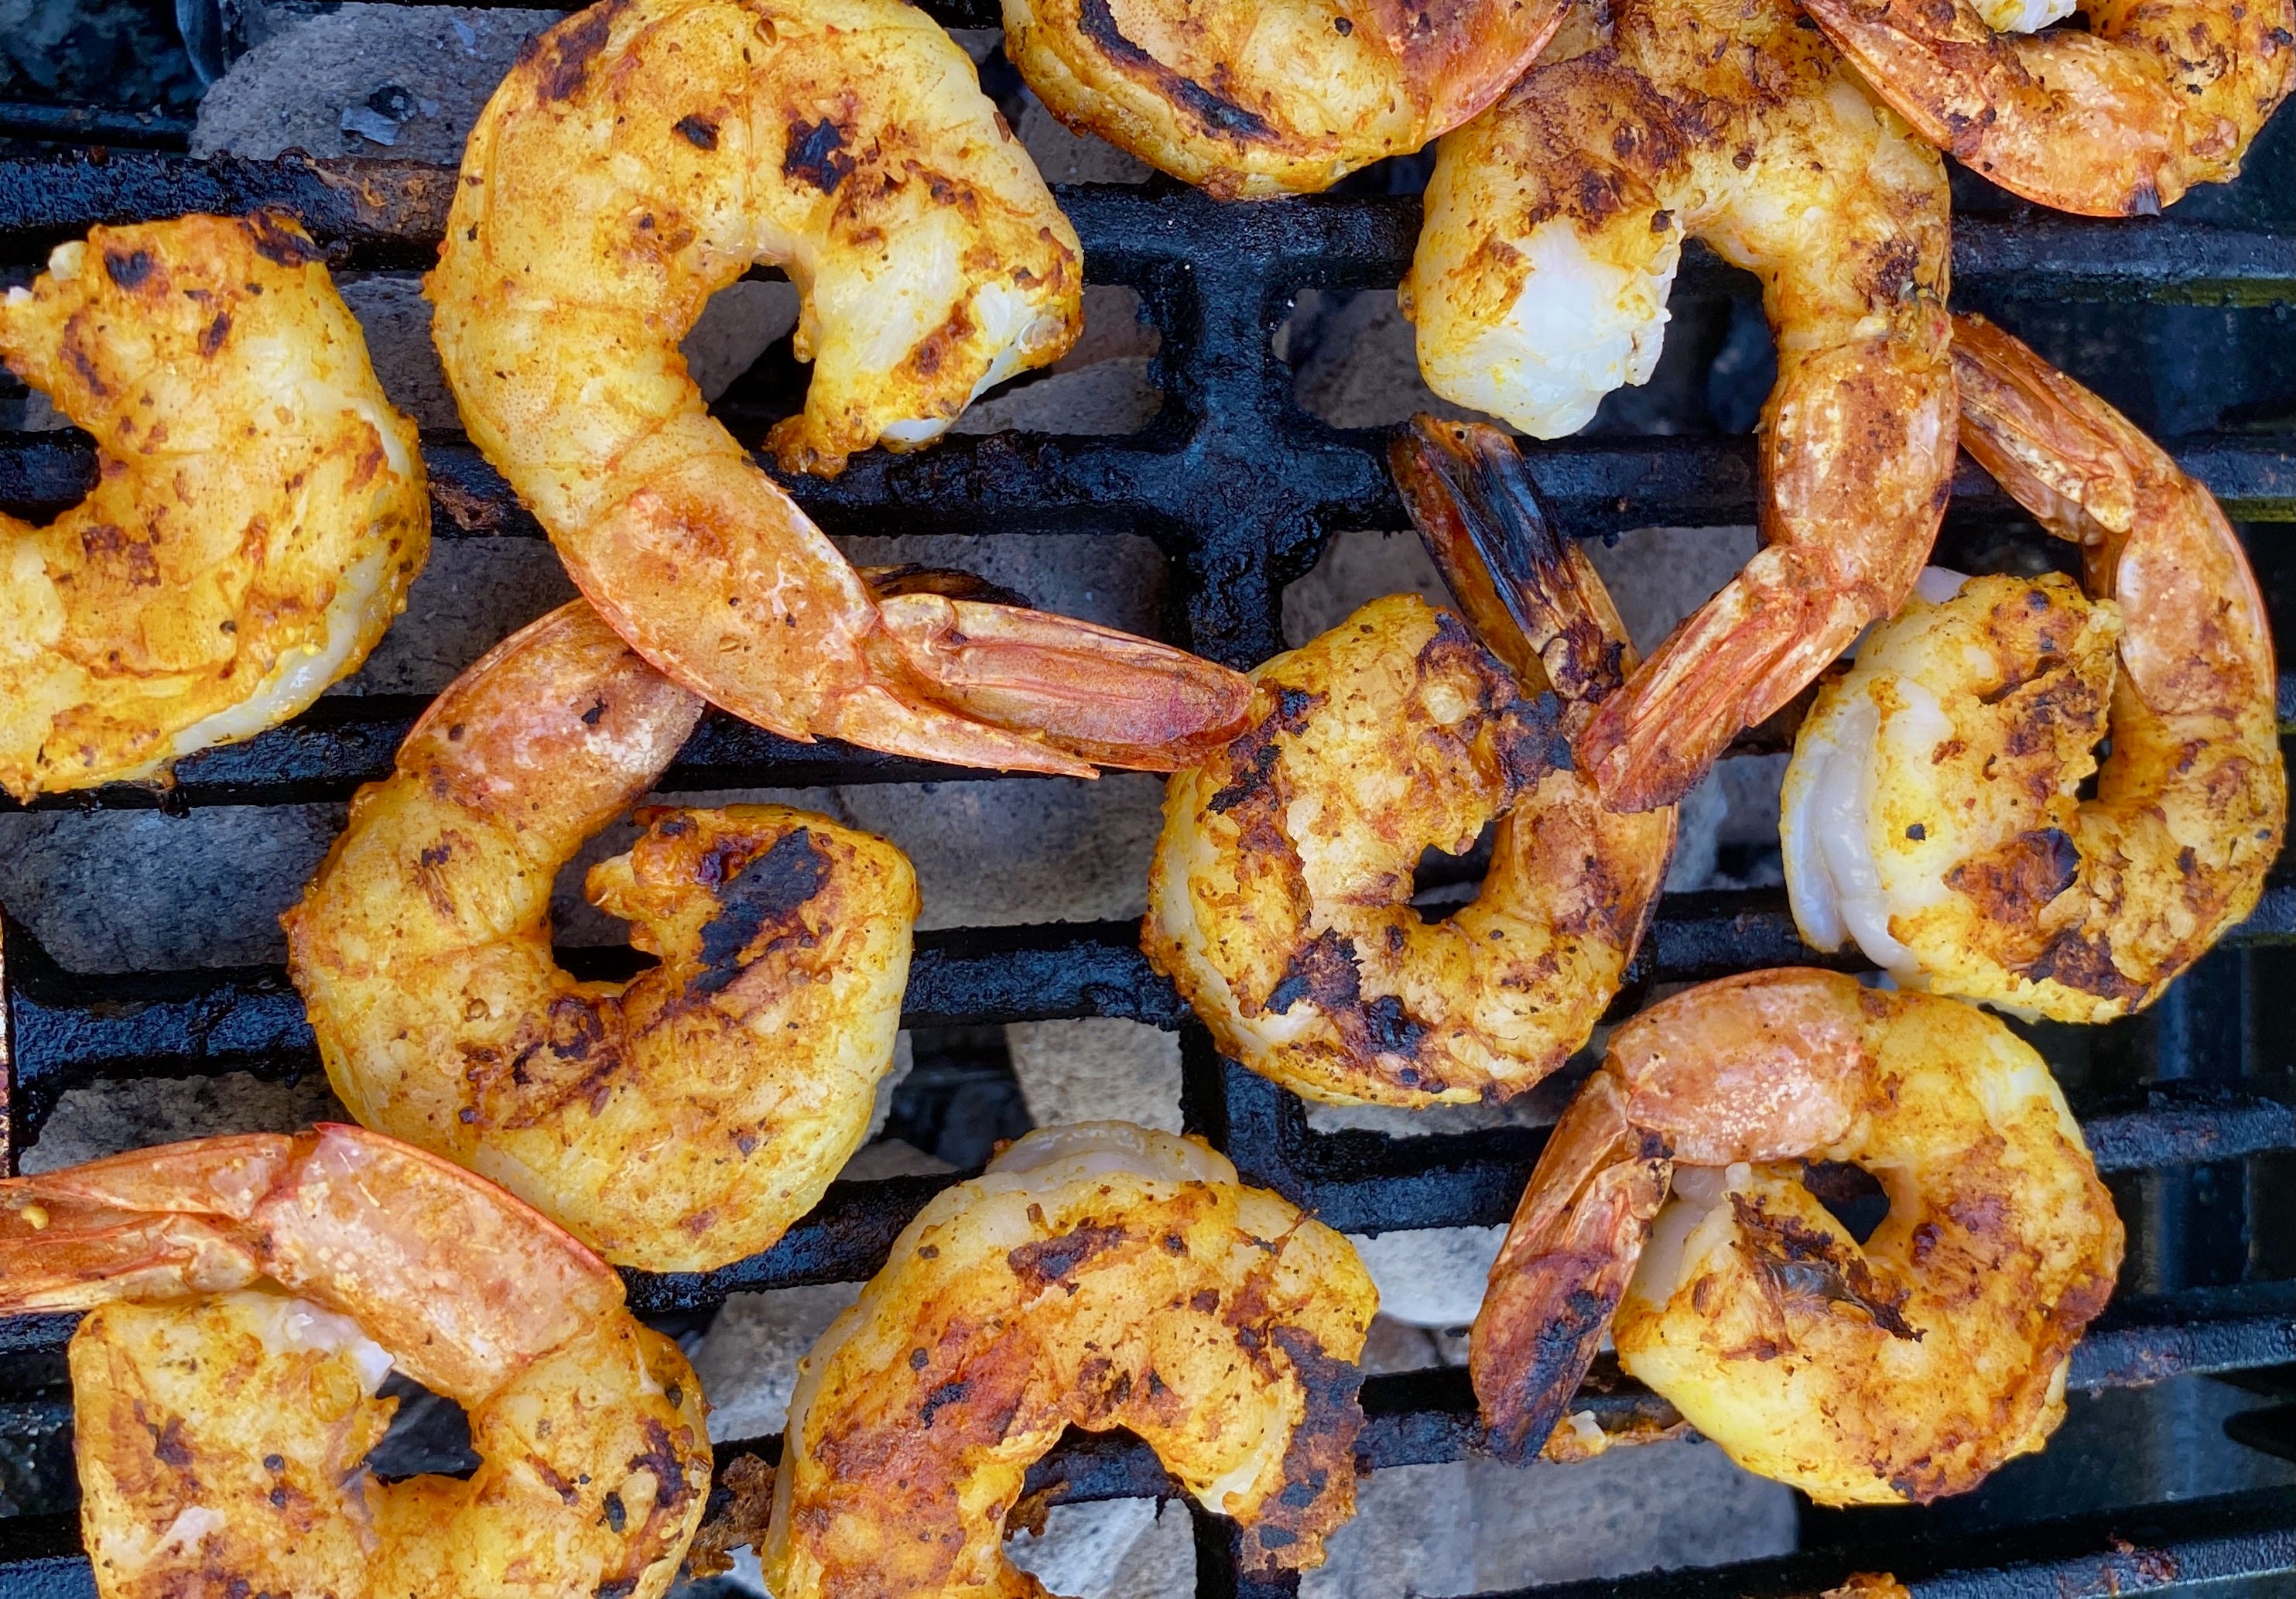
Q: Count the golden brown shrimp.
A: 11